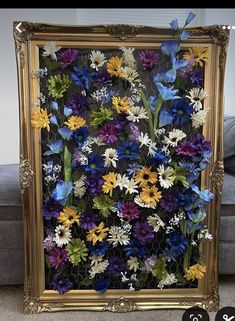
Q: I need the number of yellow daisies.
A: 11